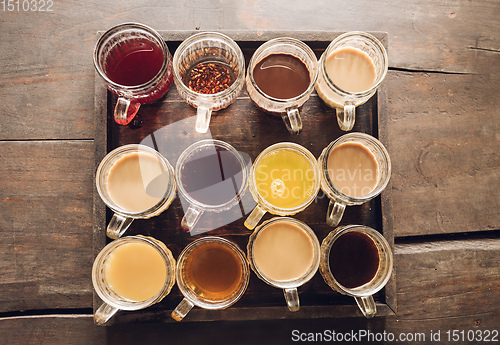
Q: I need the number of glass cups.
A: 12